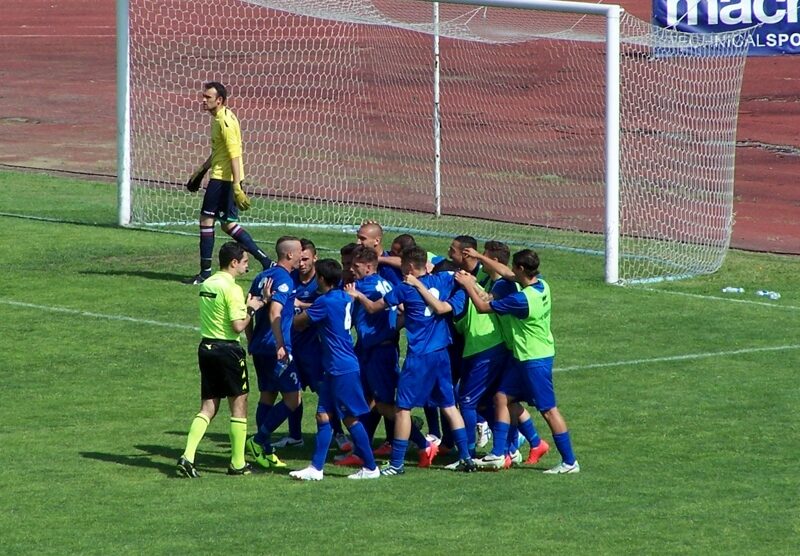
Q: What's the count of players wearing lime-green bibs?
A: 3